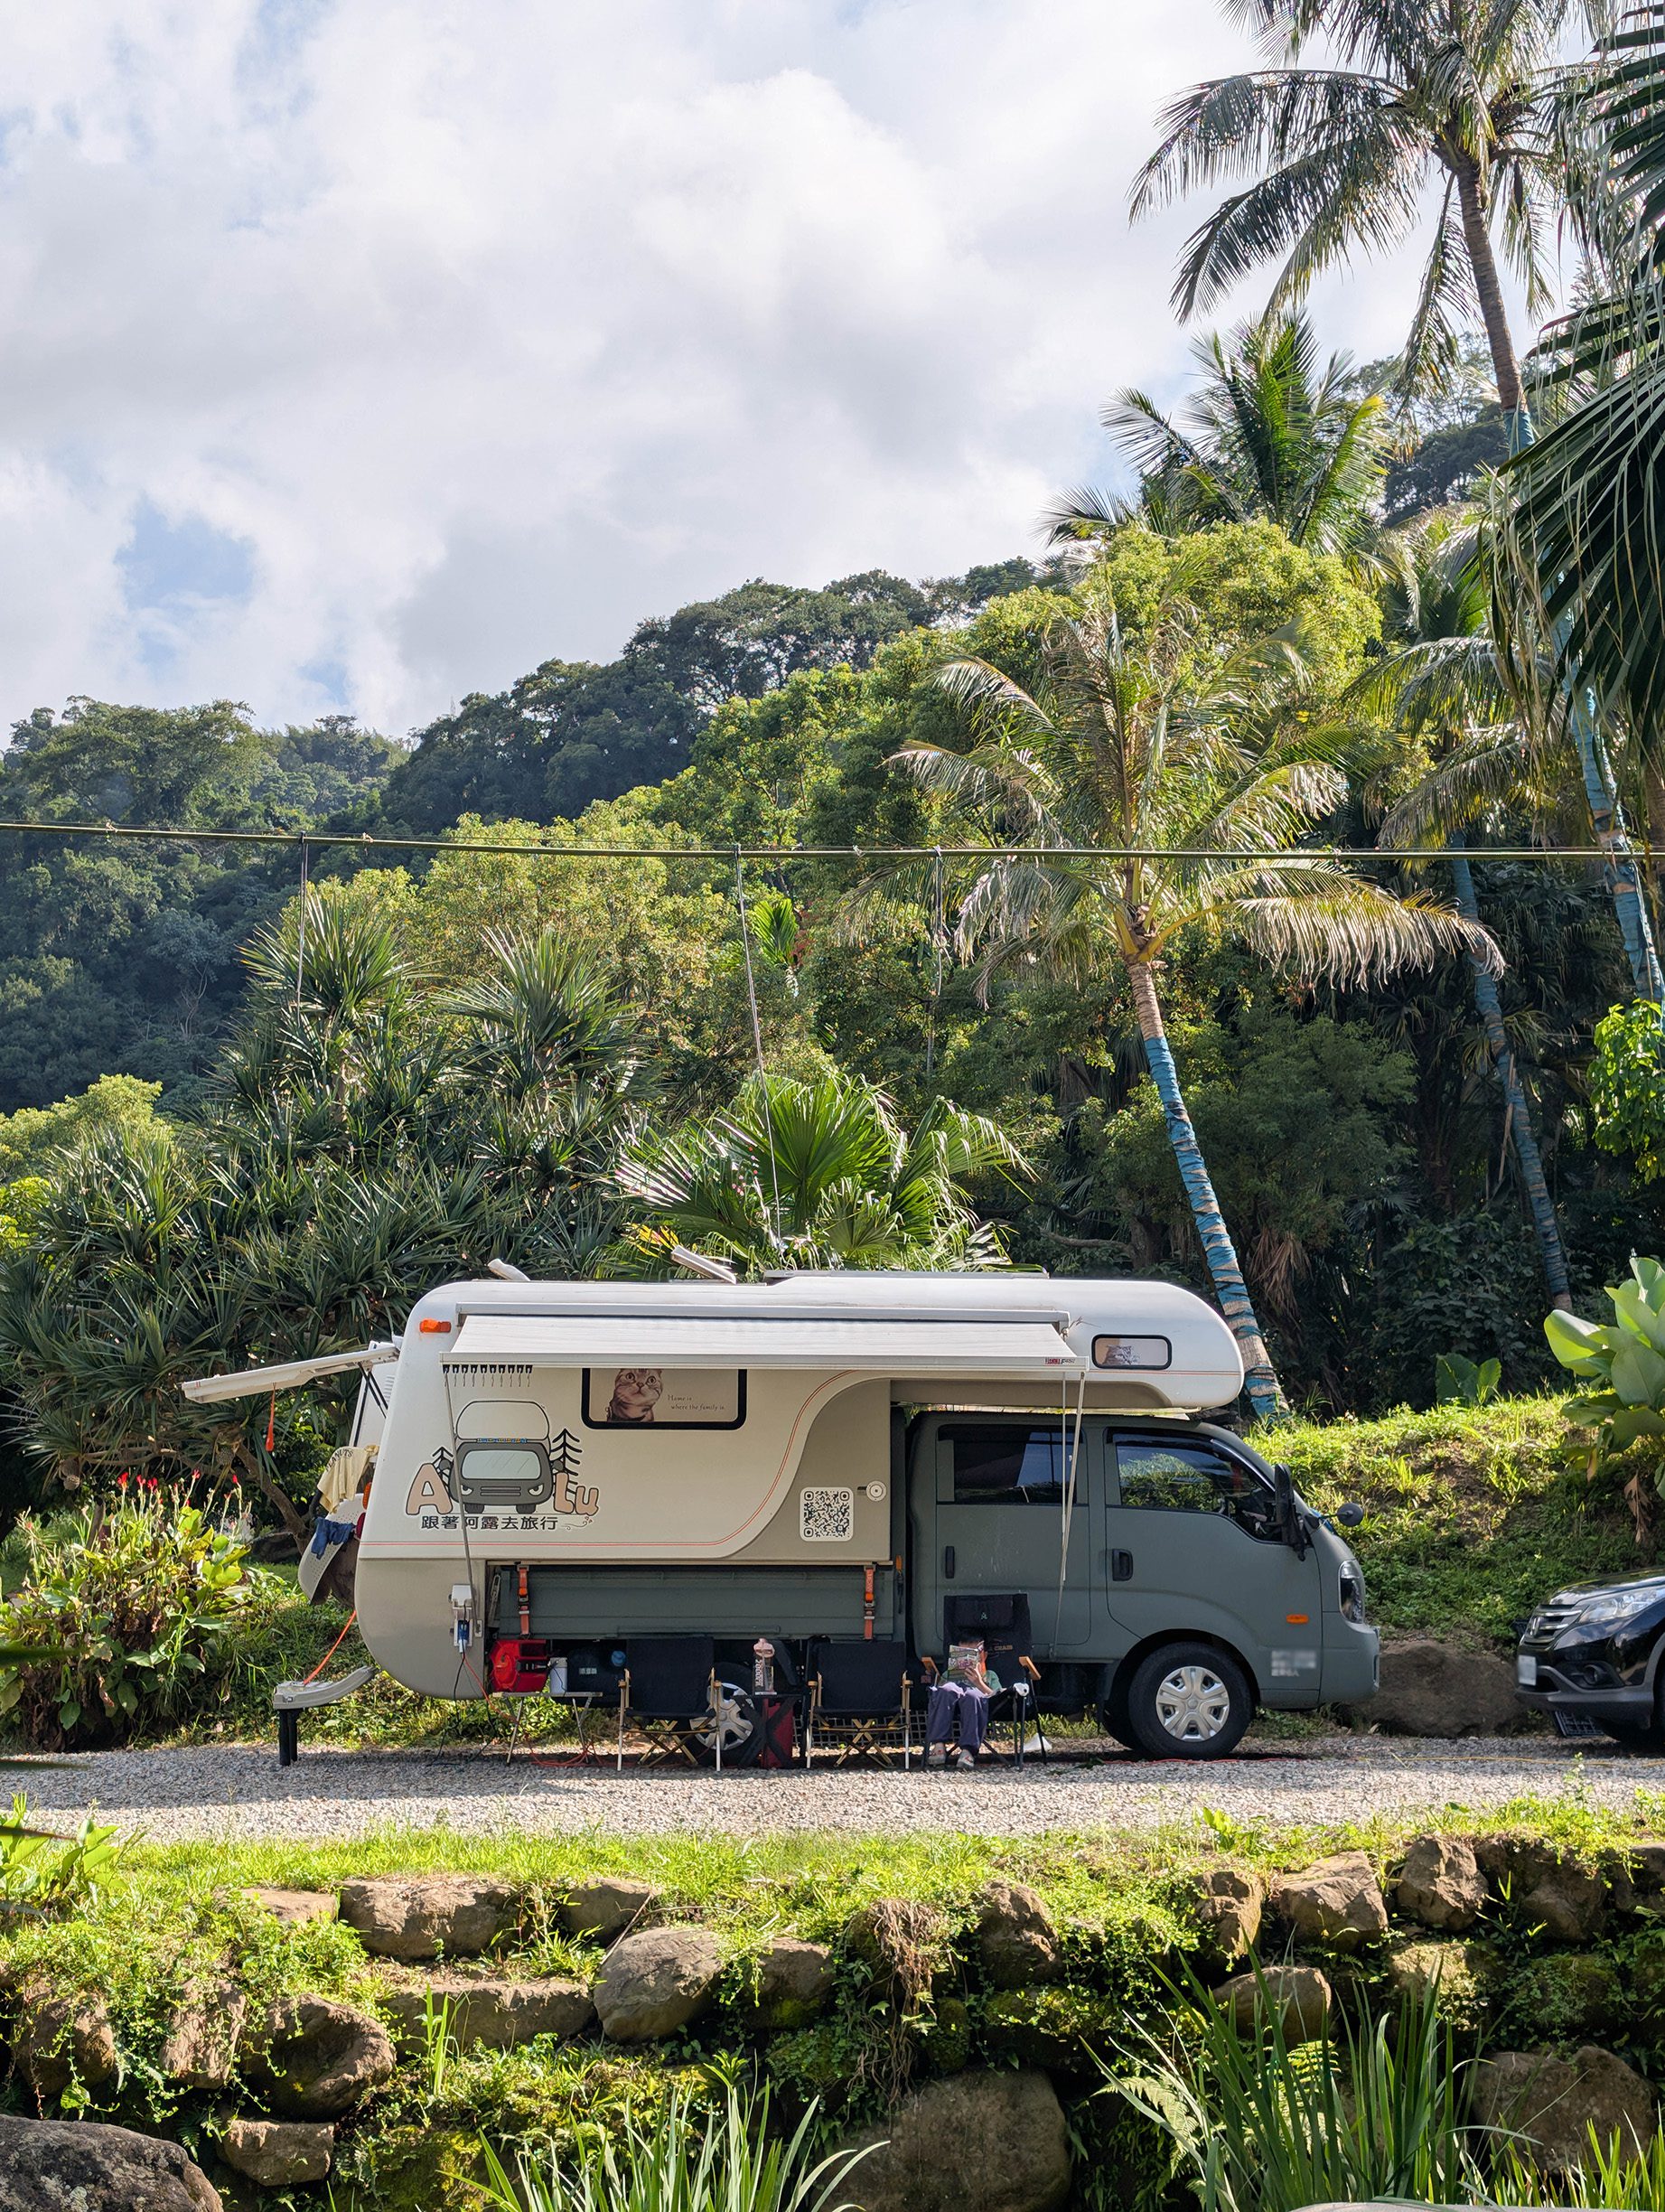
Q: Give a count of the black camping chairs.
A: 3